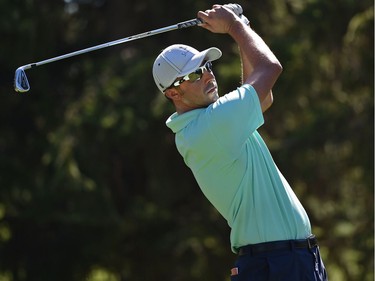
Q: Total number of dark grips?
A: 1